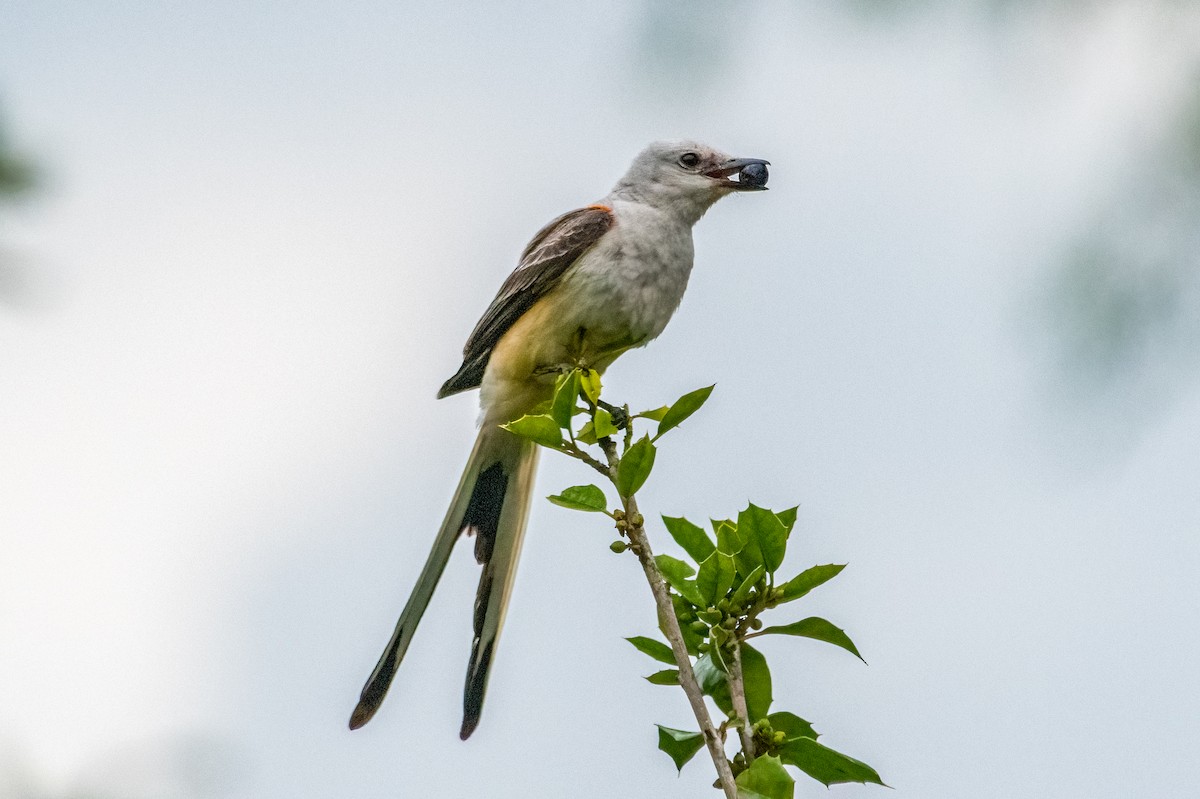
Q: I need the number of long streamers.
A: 2